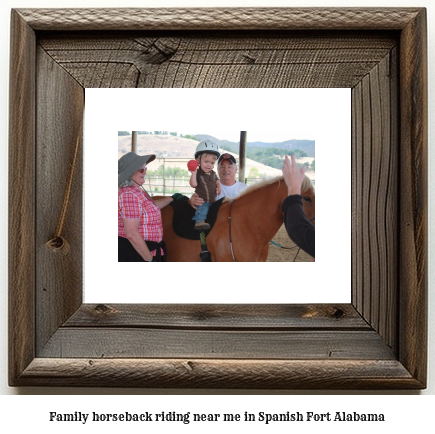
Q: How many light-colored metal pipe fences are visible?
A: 1